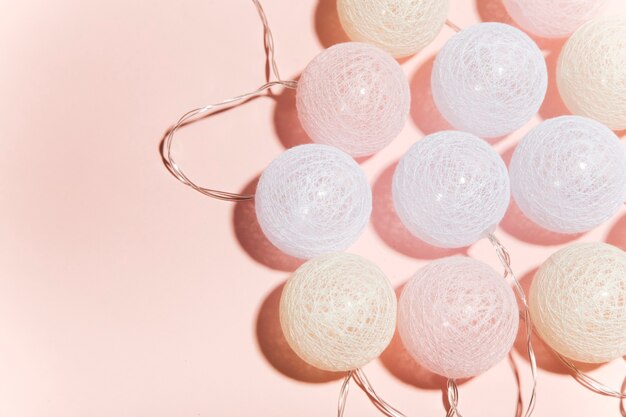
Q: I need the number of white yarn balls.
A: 4